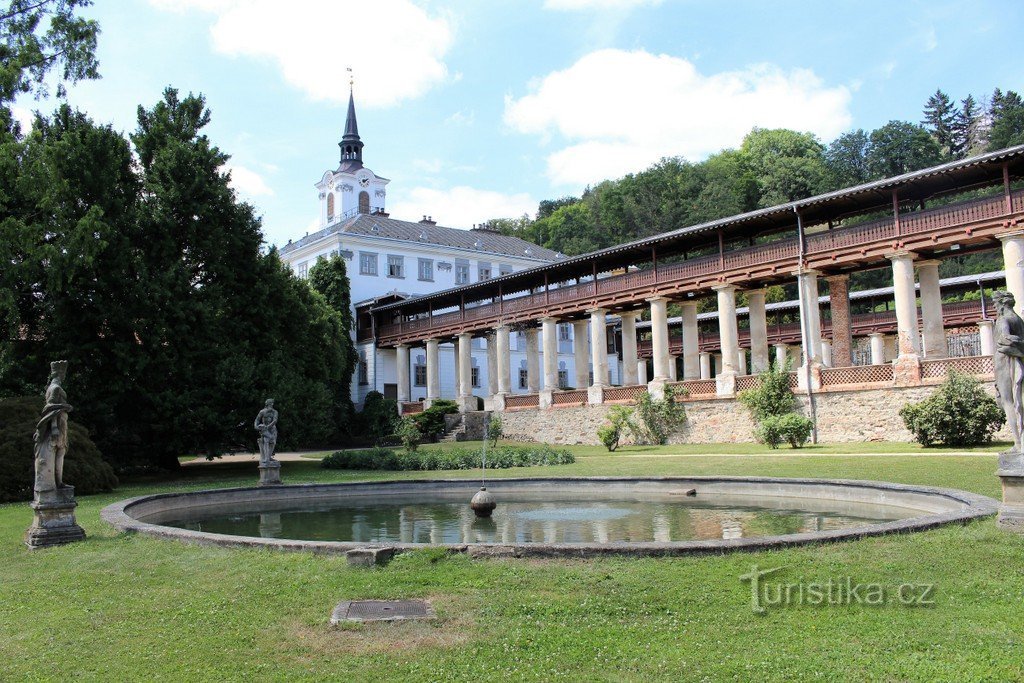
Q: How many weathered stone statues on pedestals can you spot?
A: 3